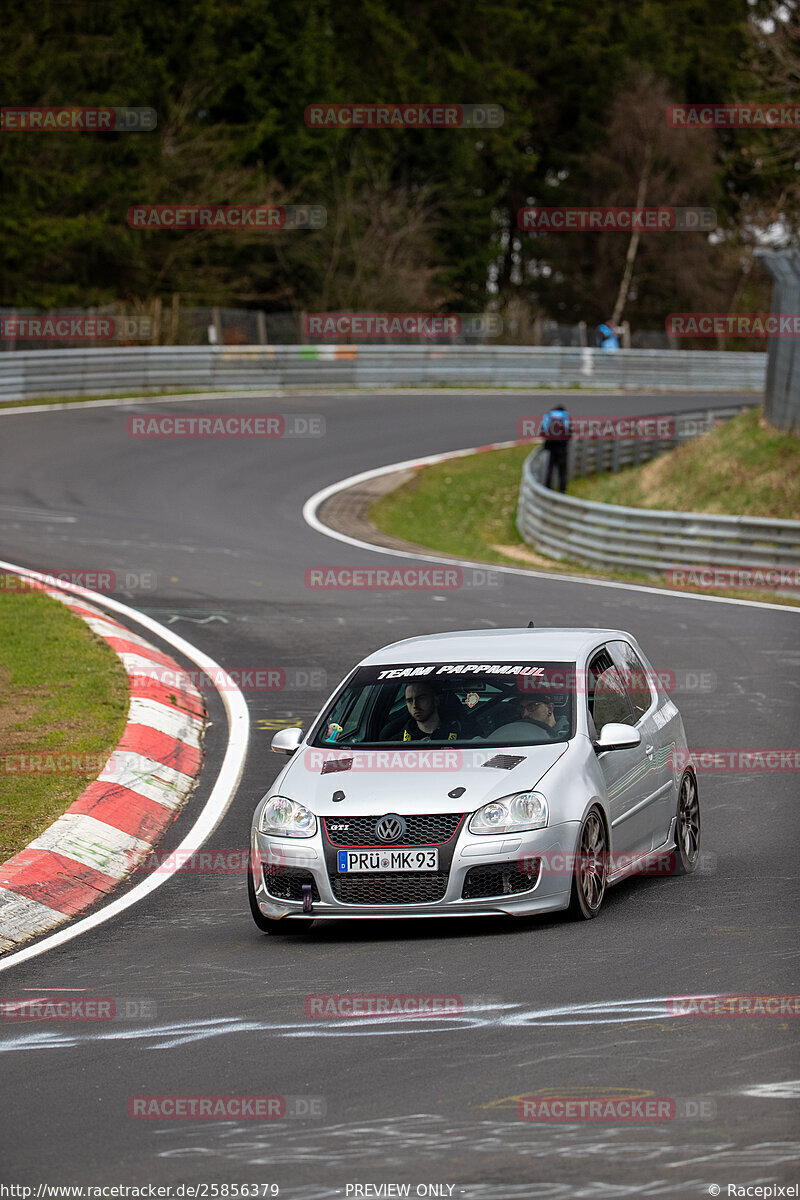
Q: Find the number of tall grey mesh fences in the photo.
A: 1